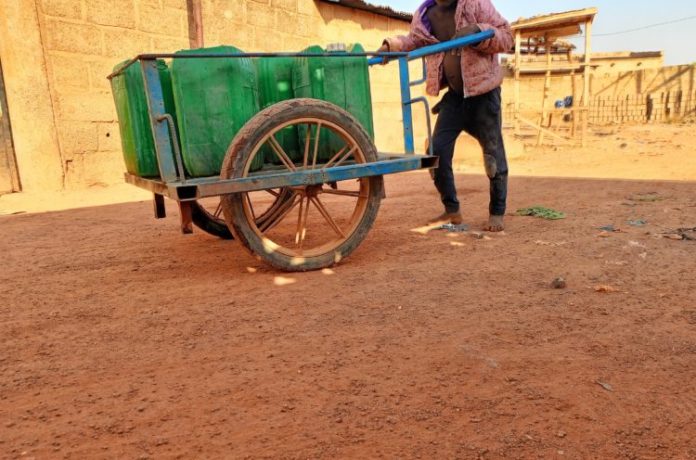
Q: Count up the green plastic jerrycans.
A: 4